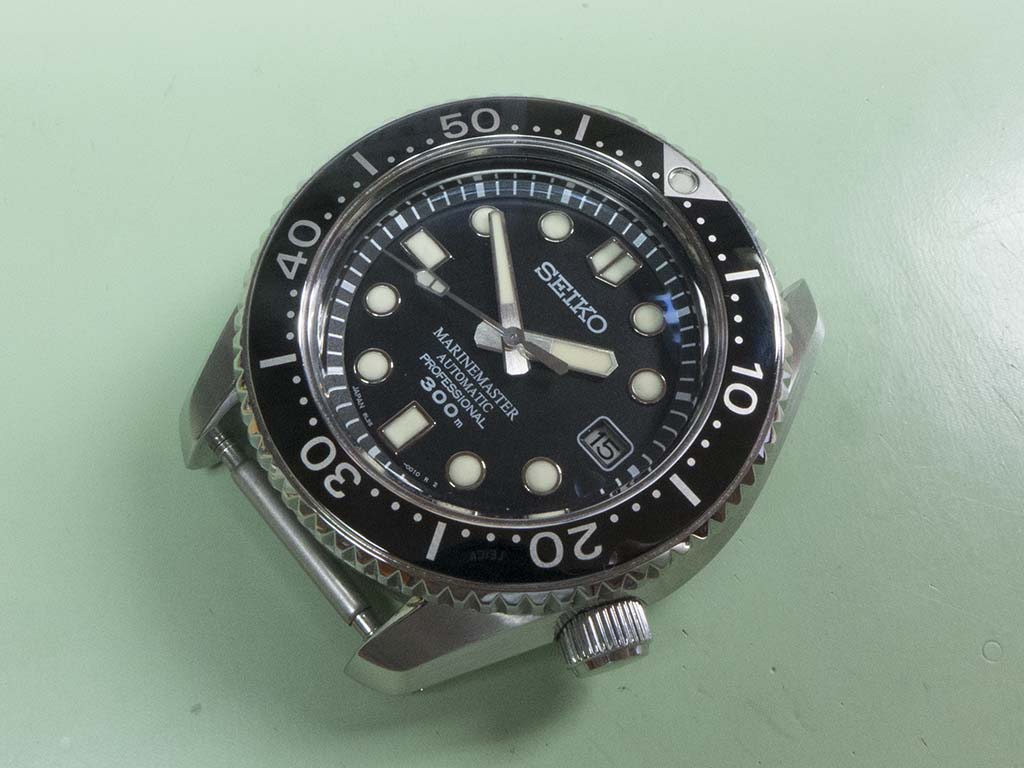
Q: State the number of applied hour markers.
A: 11